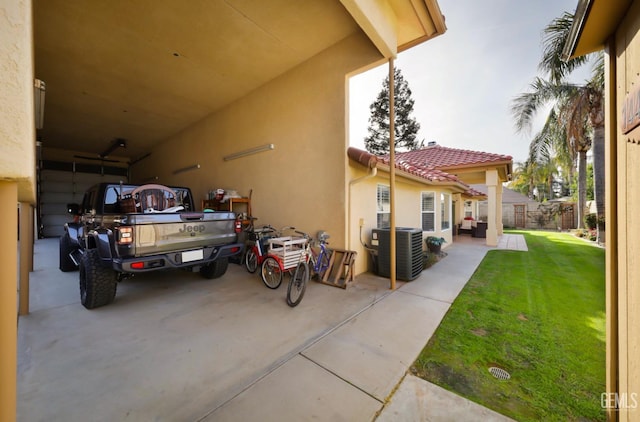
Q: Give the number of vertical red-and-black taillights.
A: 2